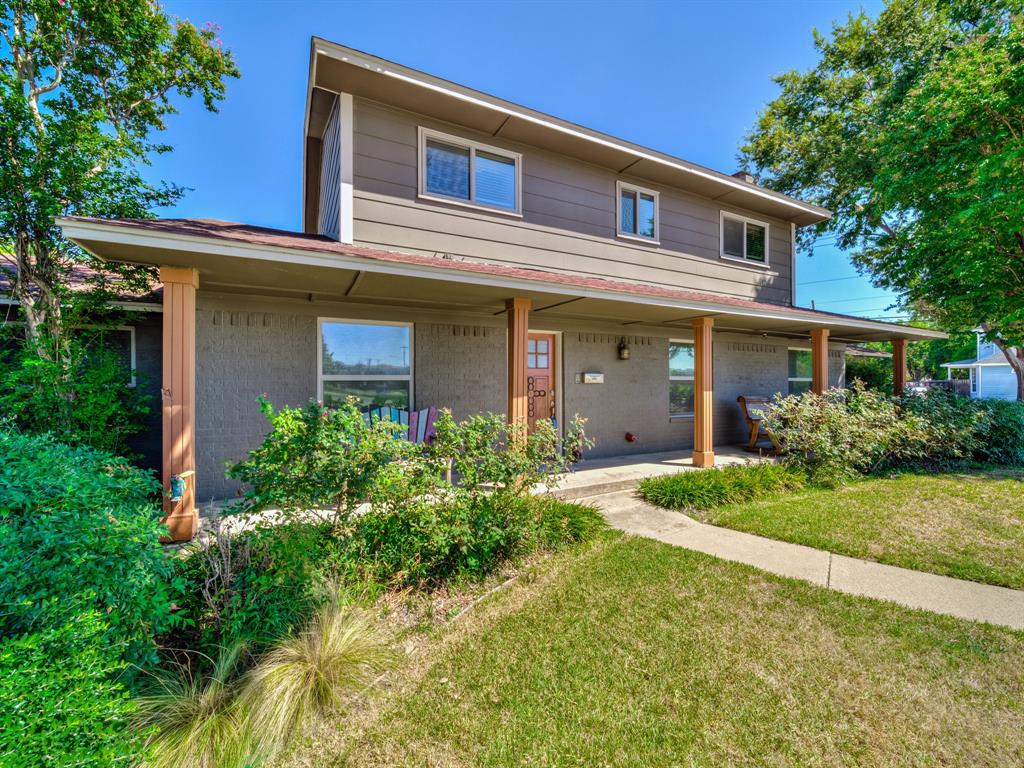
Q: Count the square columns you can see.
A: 5